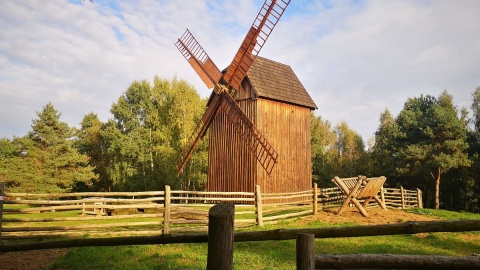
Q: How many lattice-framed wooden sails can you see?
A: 4